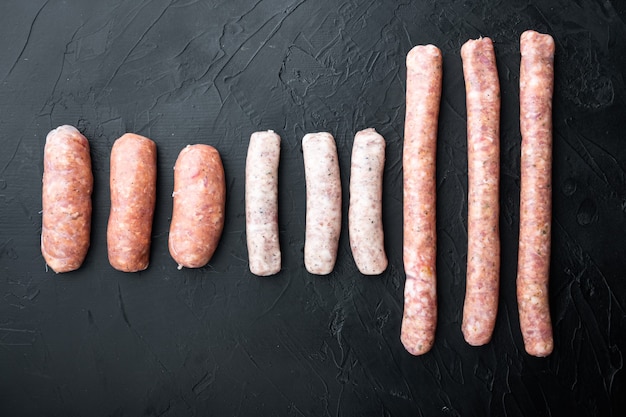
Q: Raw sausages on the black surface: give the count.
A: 9